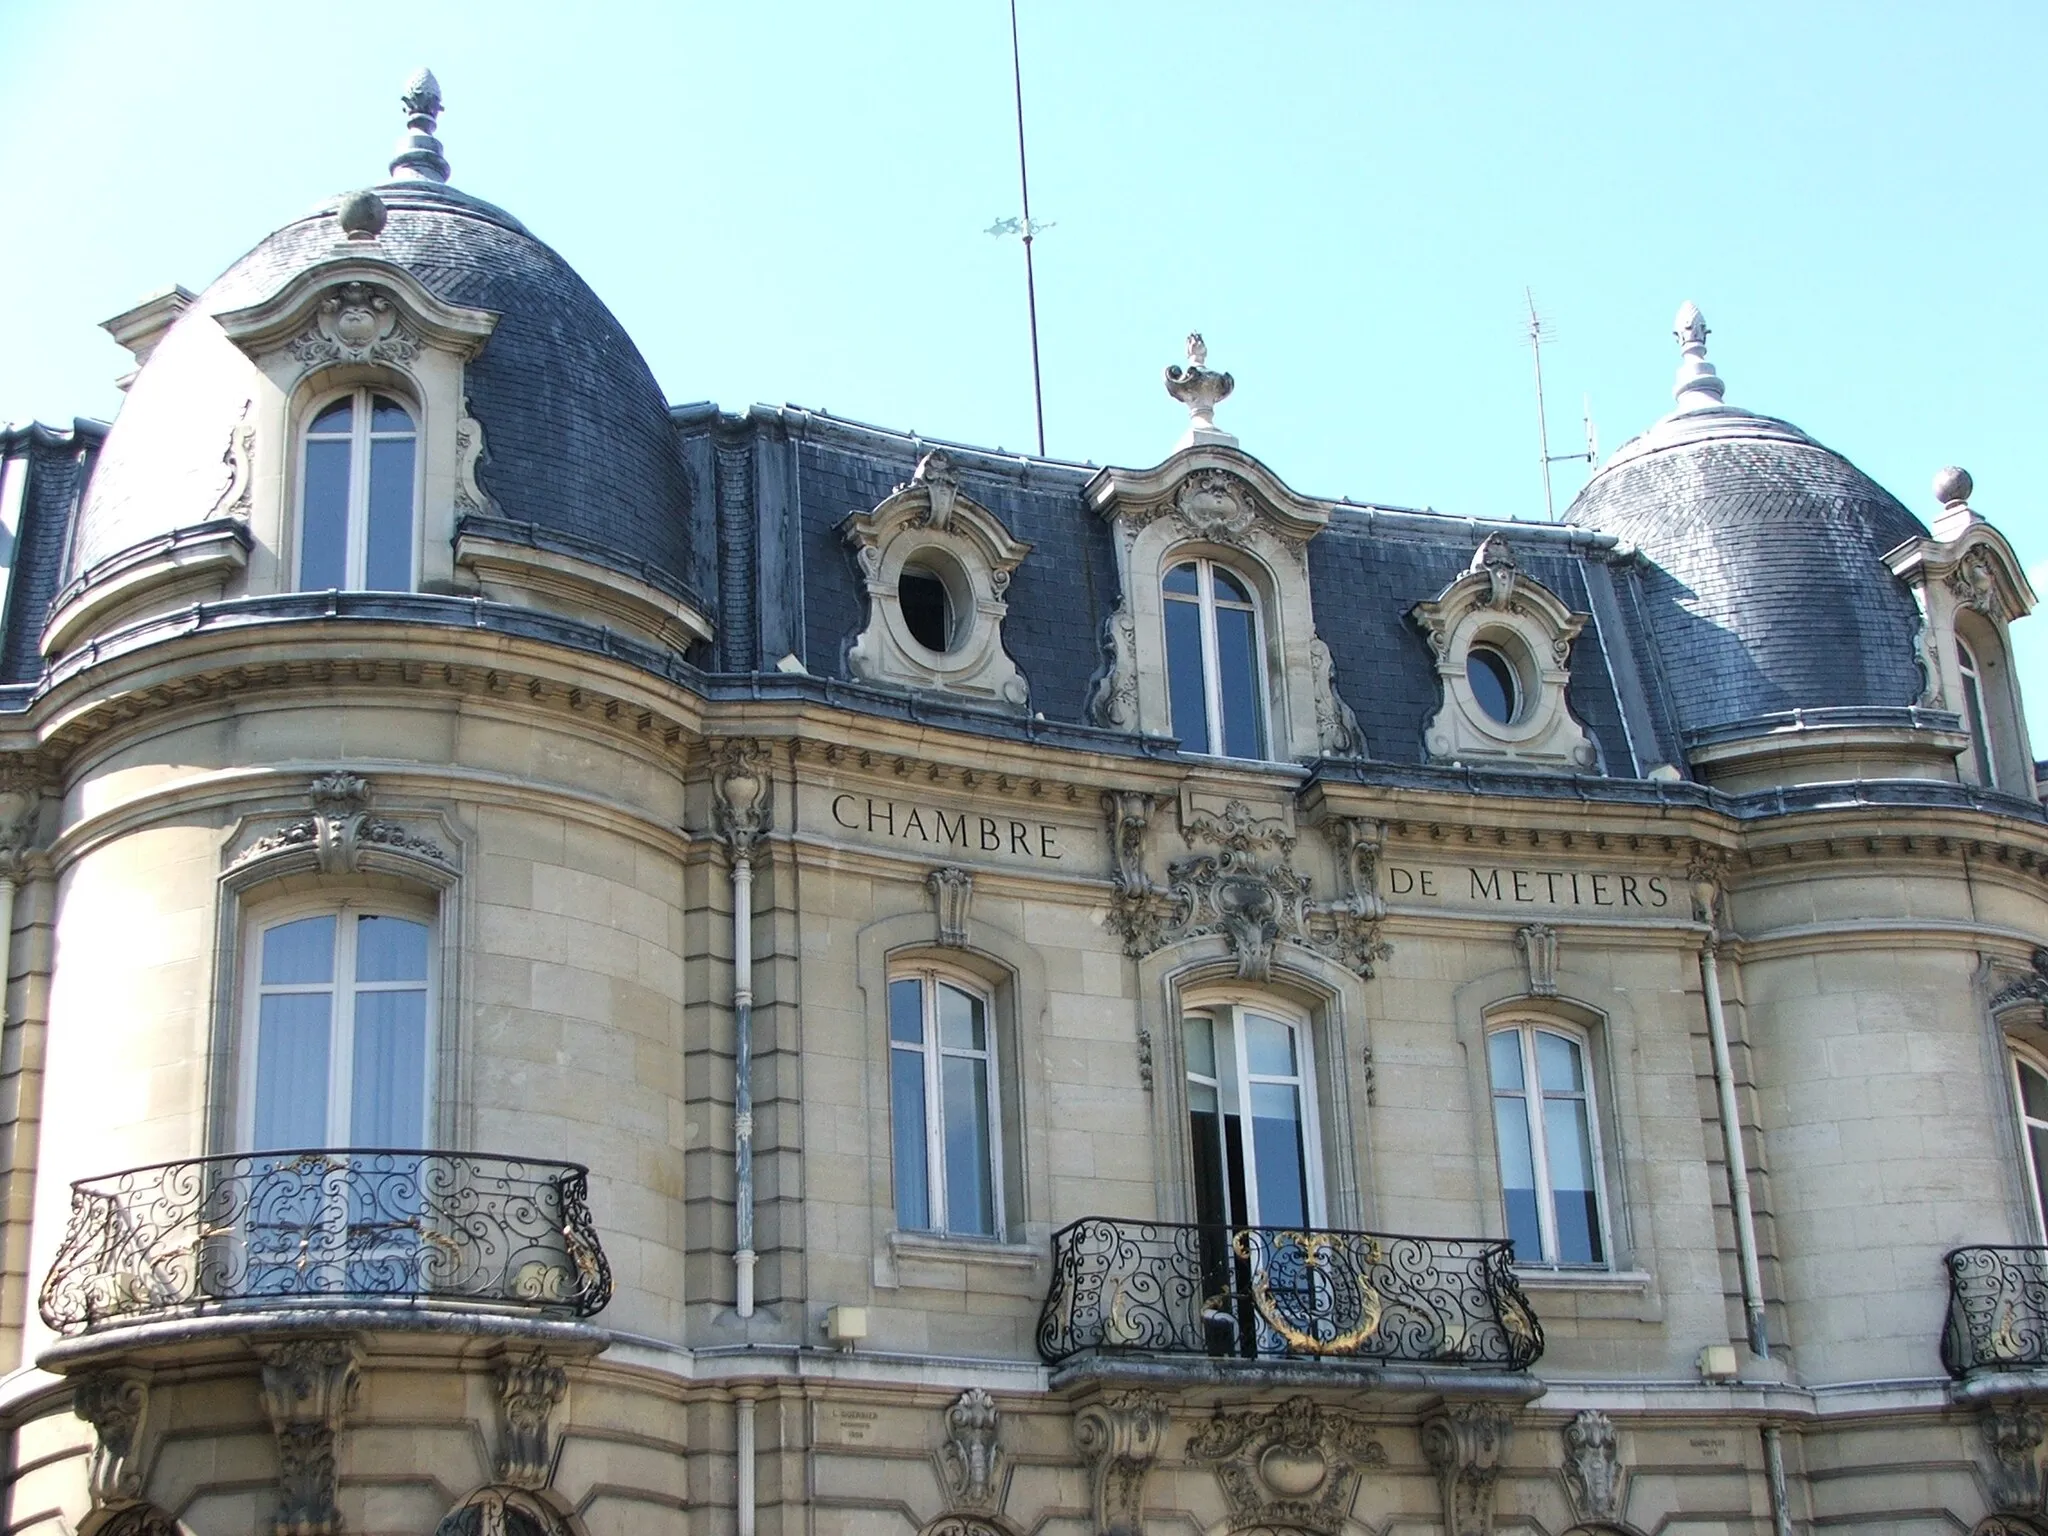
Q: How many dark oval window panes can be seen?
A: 2